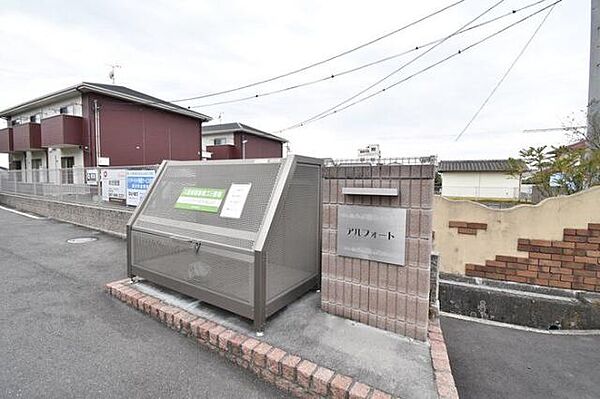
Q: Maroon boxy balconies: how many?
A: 4